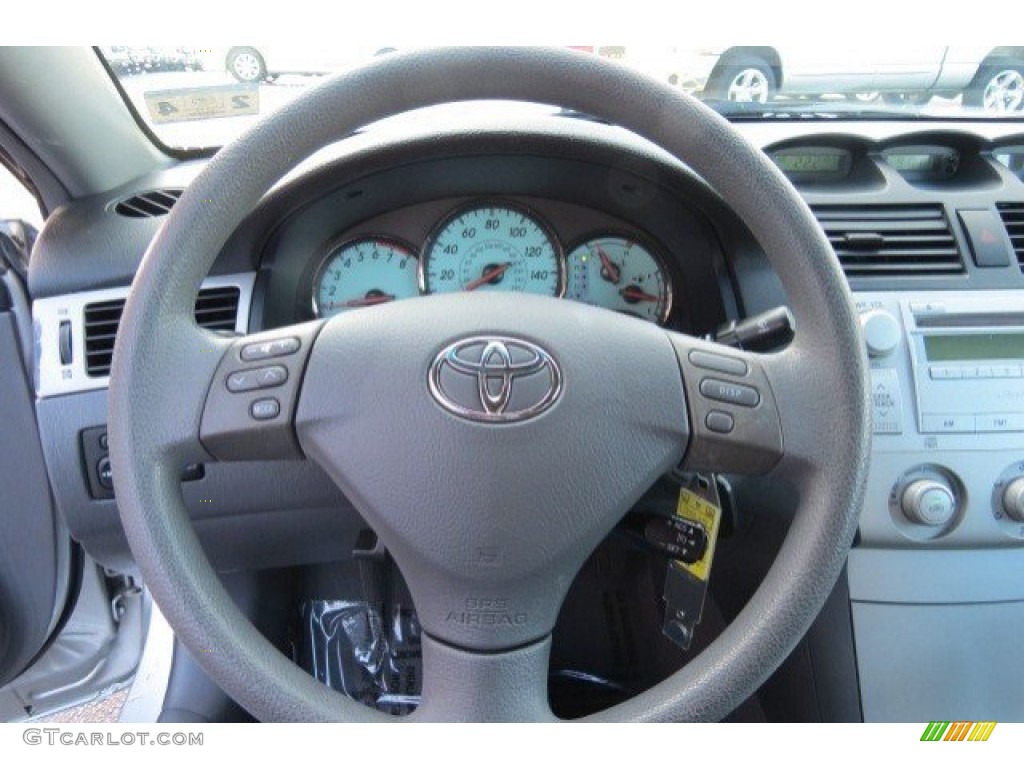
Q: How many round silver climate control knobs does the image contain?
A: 2